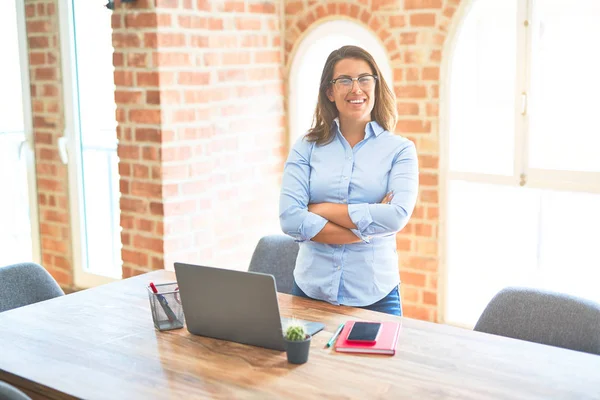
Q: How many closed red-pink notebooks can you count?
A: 1